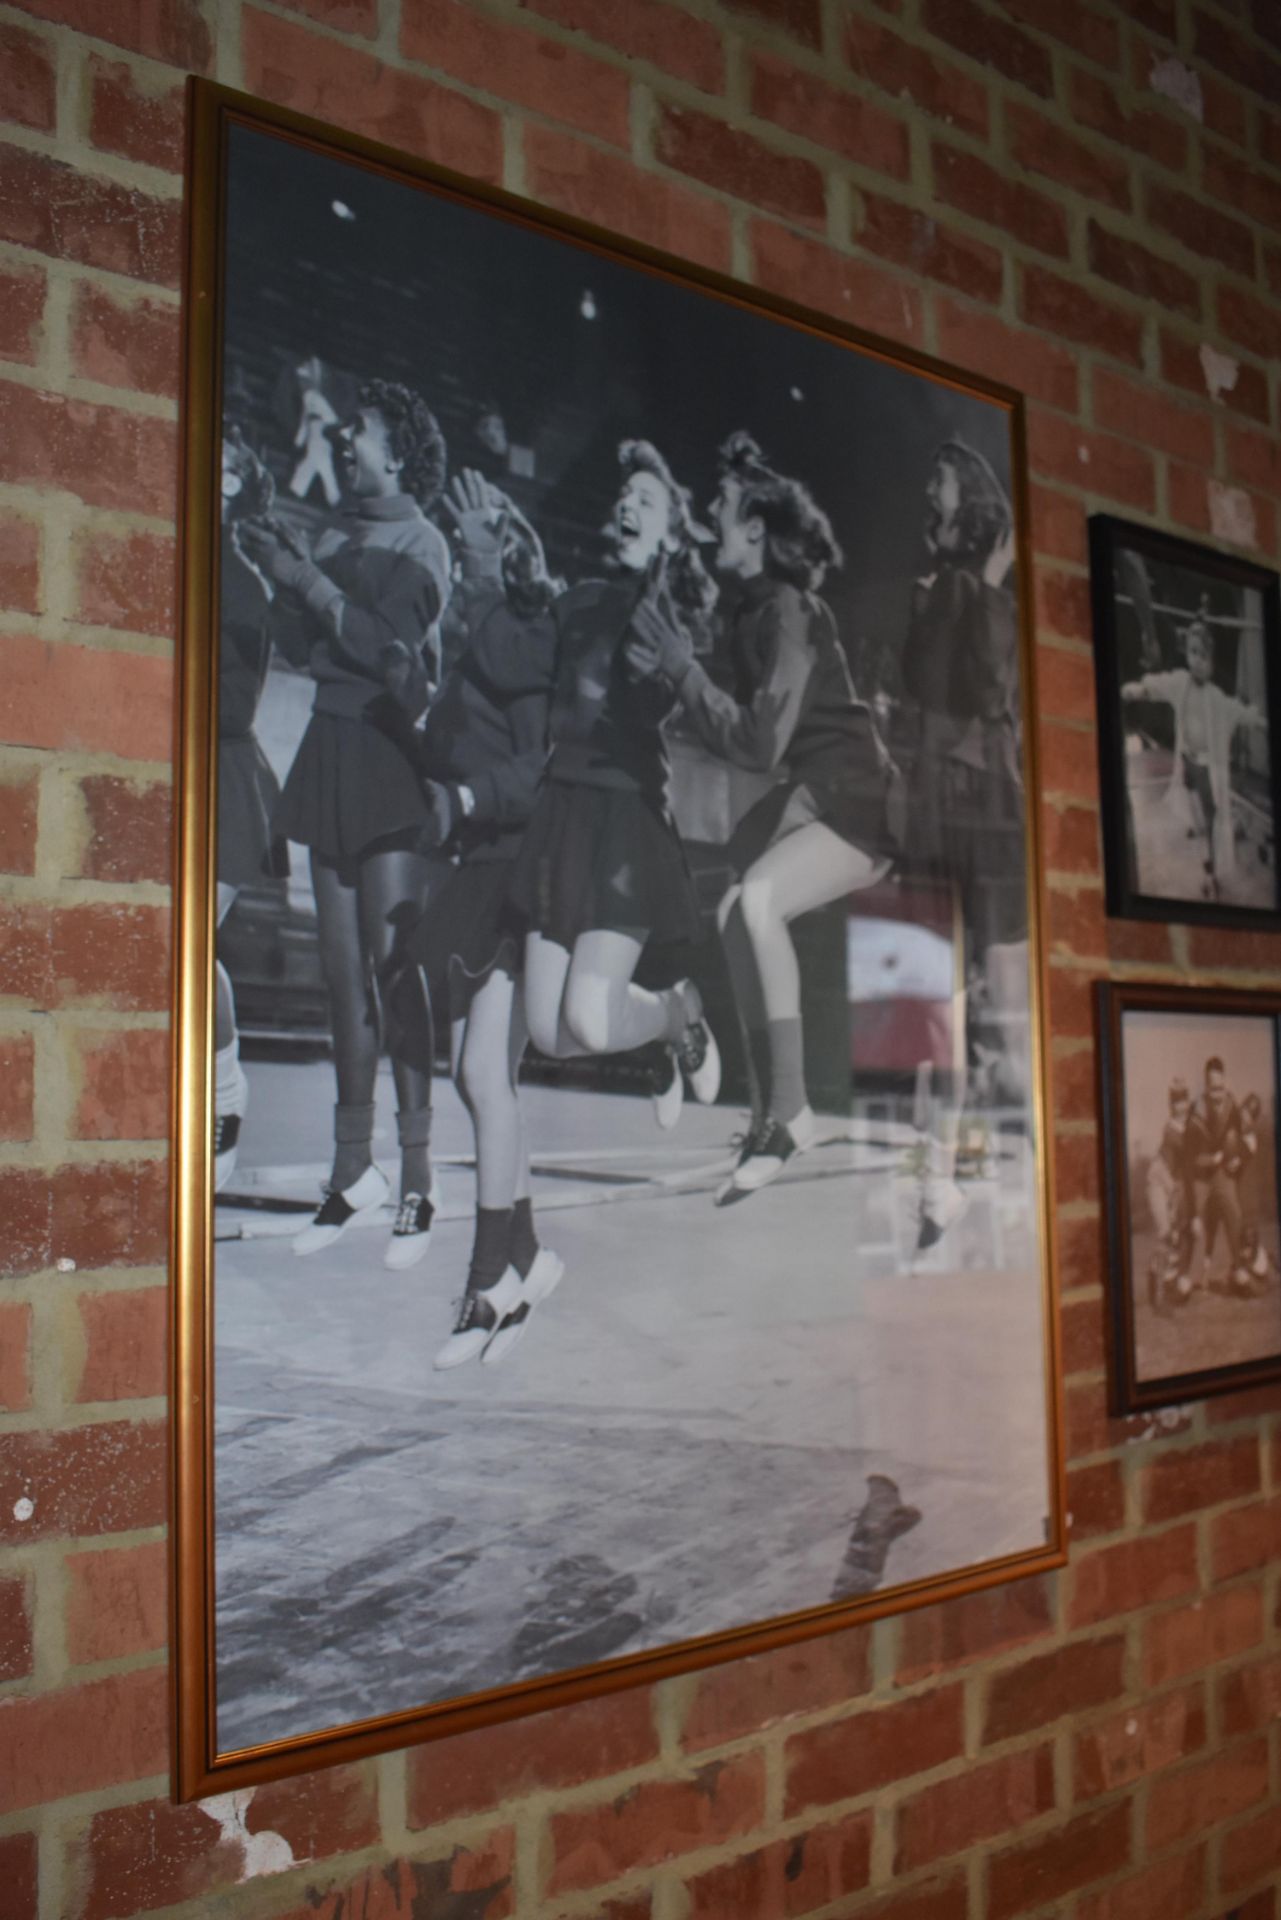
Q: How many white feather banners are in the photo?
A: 0